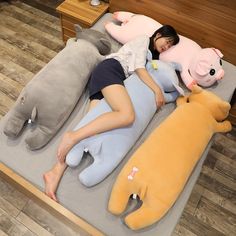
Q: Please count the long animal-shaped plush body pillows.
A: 4